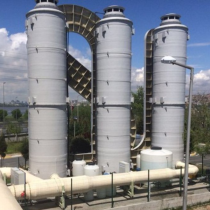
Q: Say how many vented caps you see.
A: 3